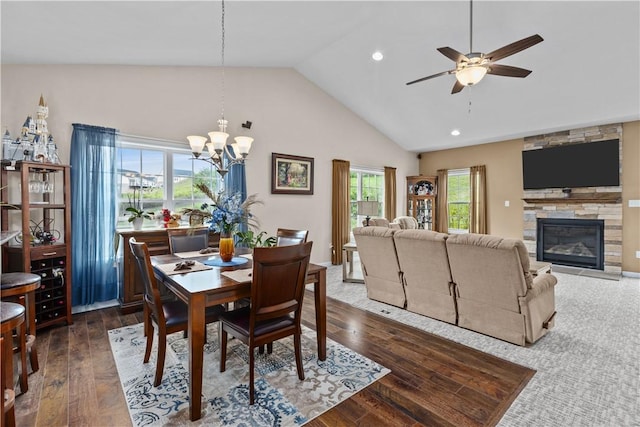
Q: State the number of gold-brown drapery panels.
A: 4